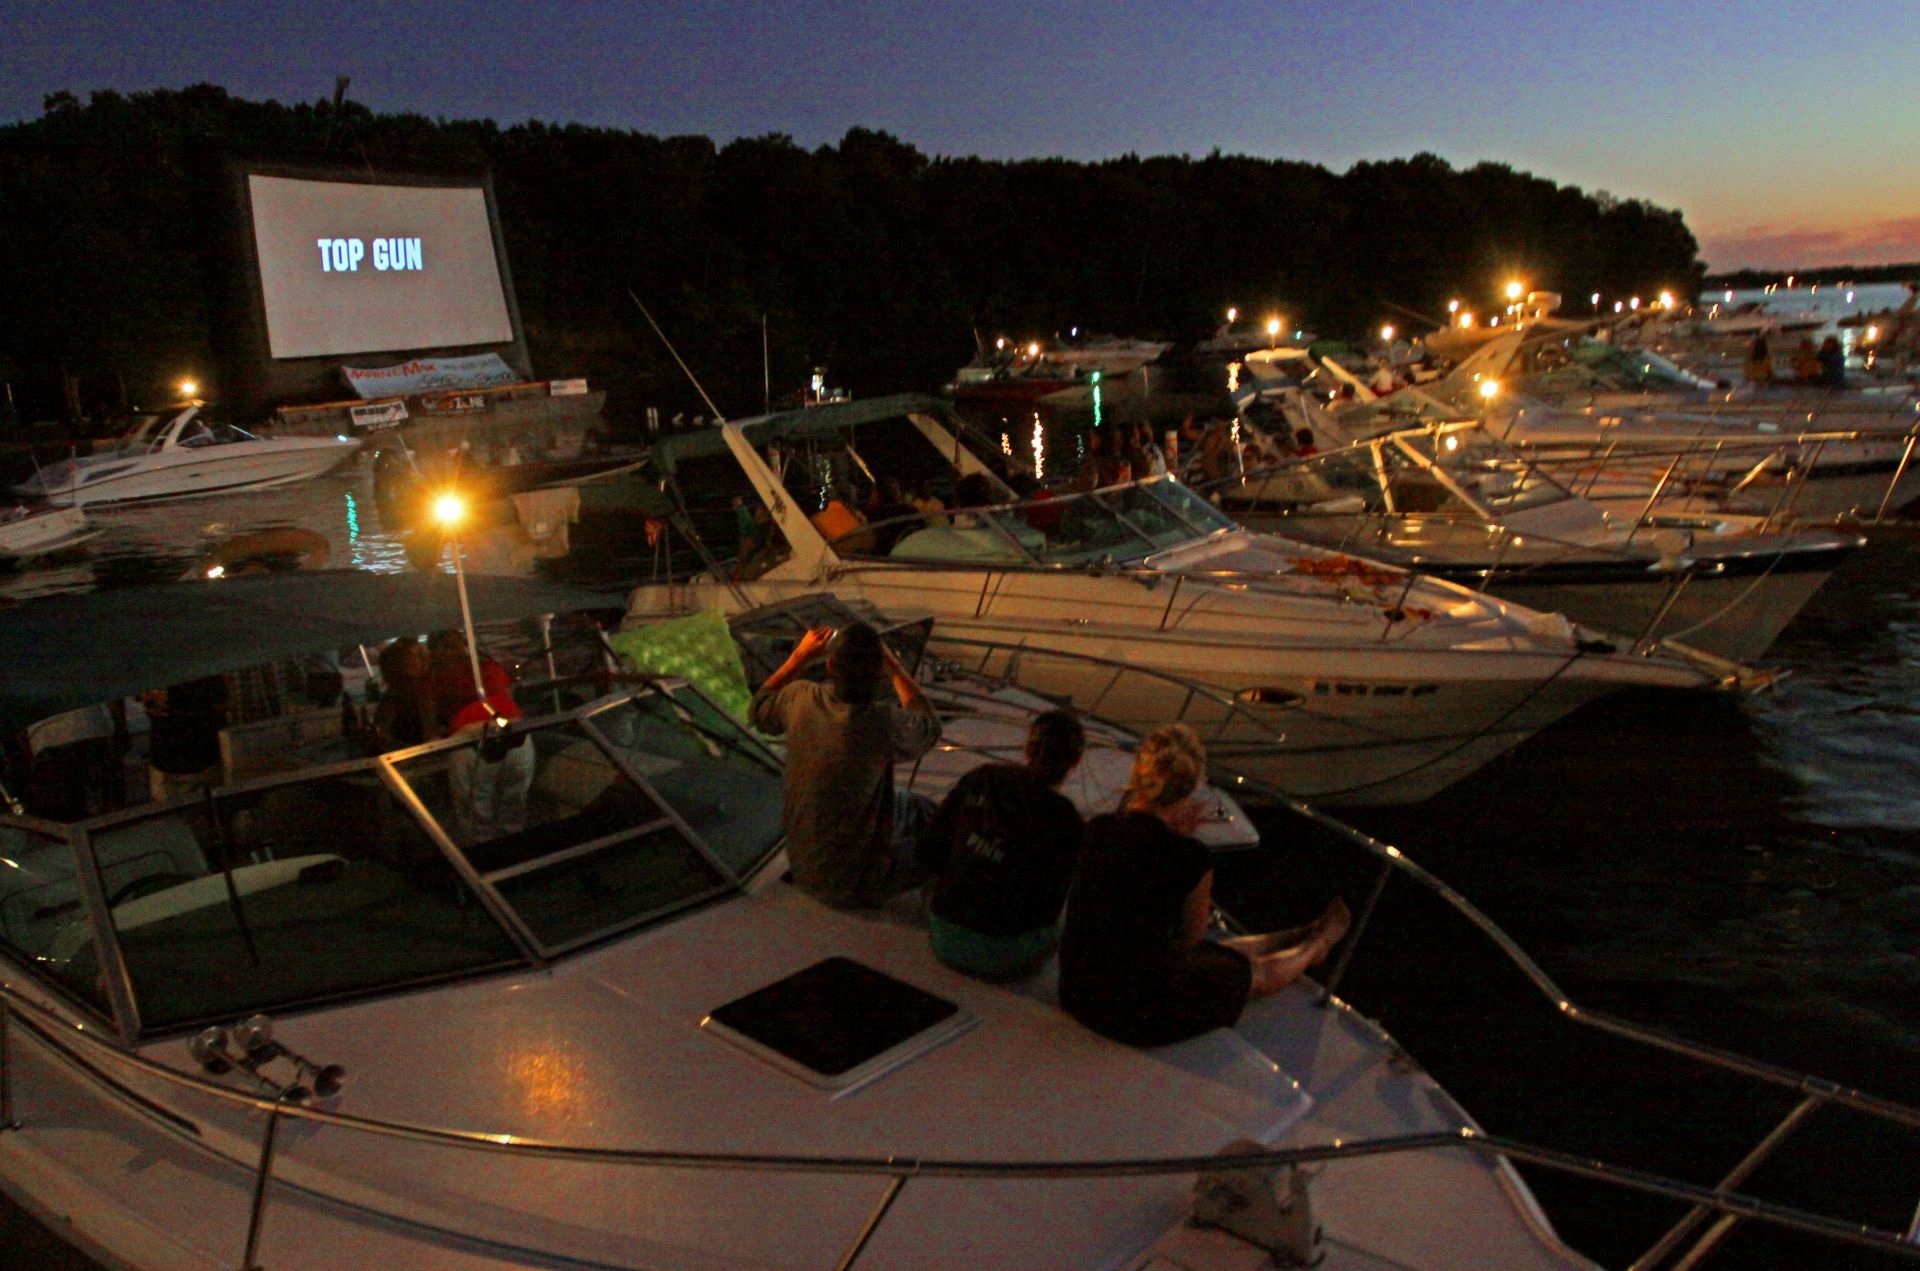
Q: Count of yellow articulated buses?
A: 0